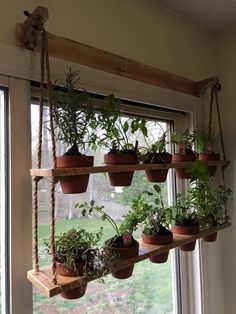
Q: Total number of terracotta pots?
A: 10